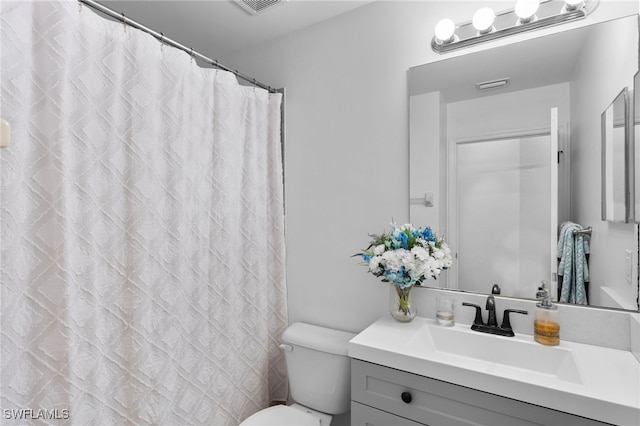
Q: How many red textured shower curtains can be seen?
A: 0